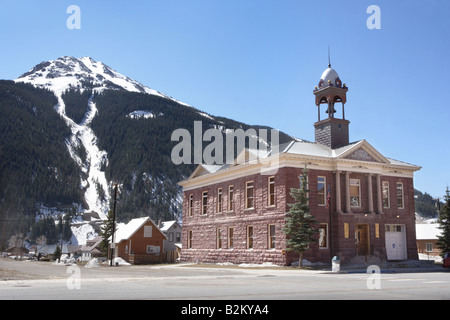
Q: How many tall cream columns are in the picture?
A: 4